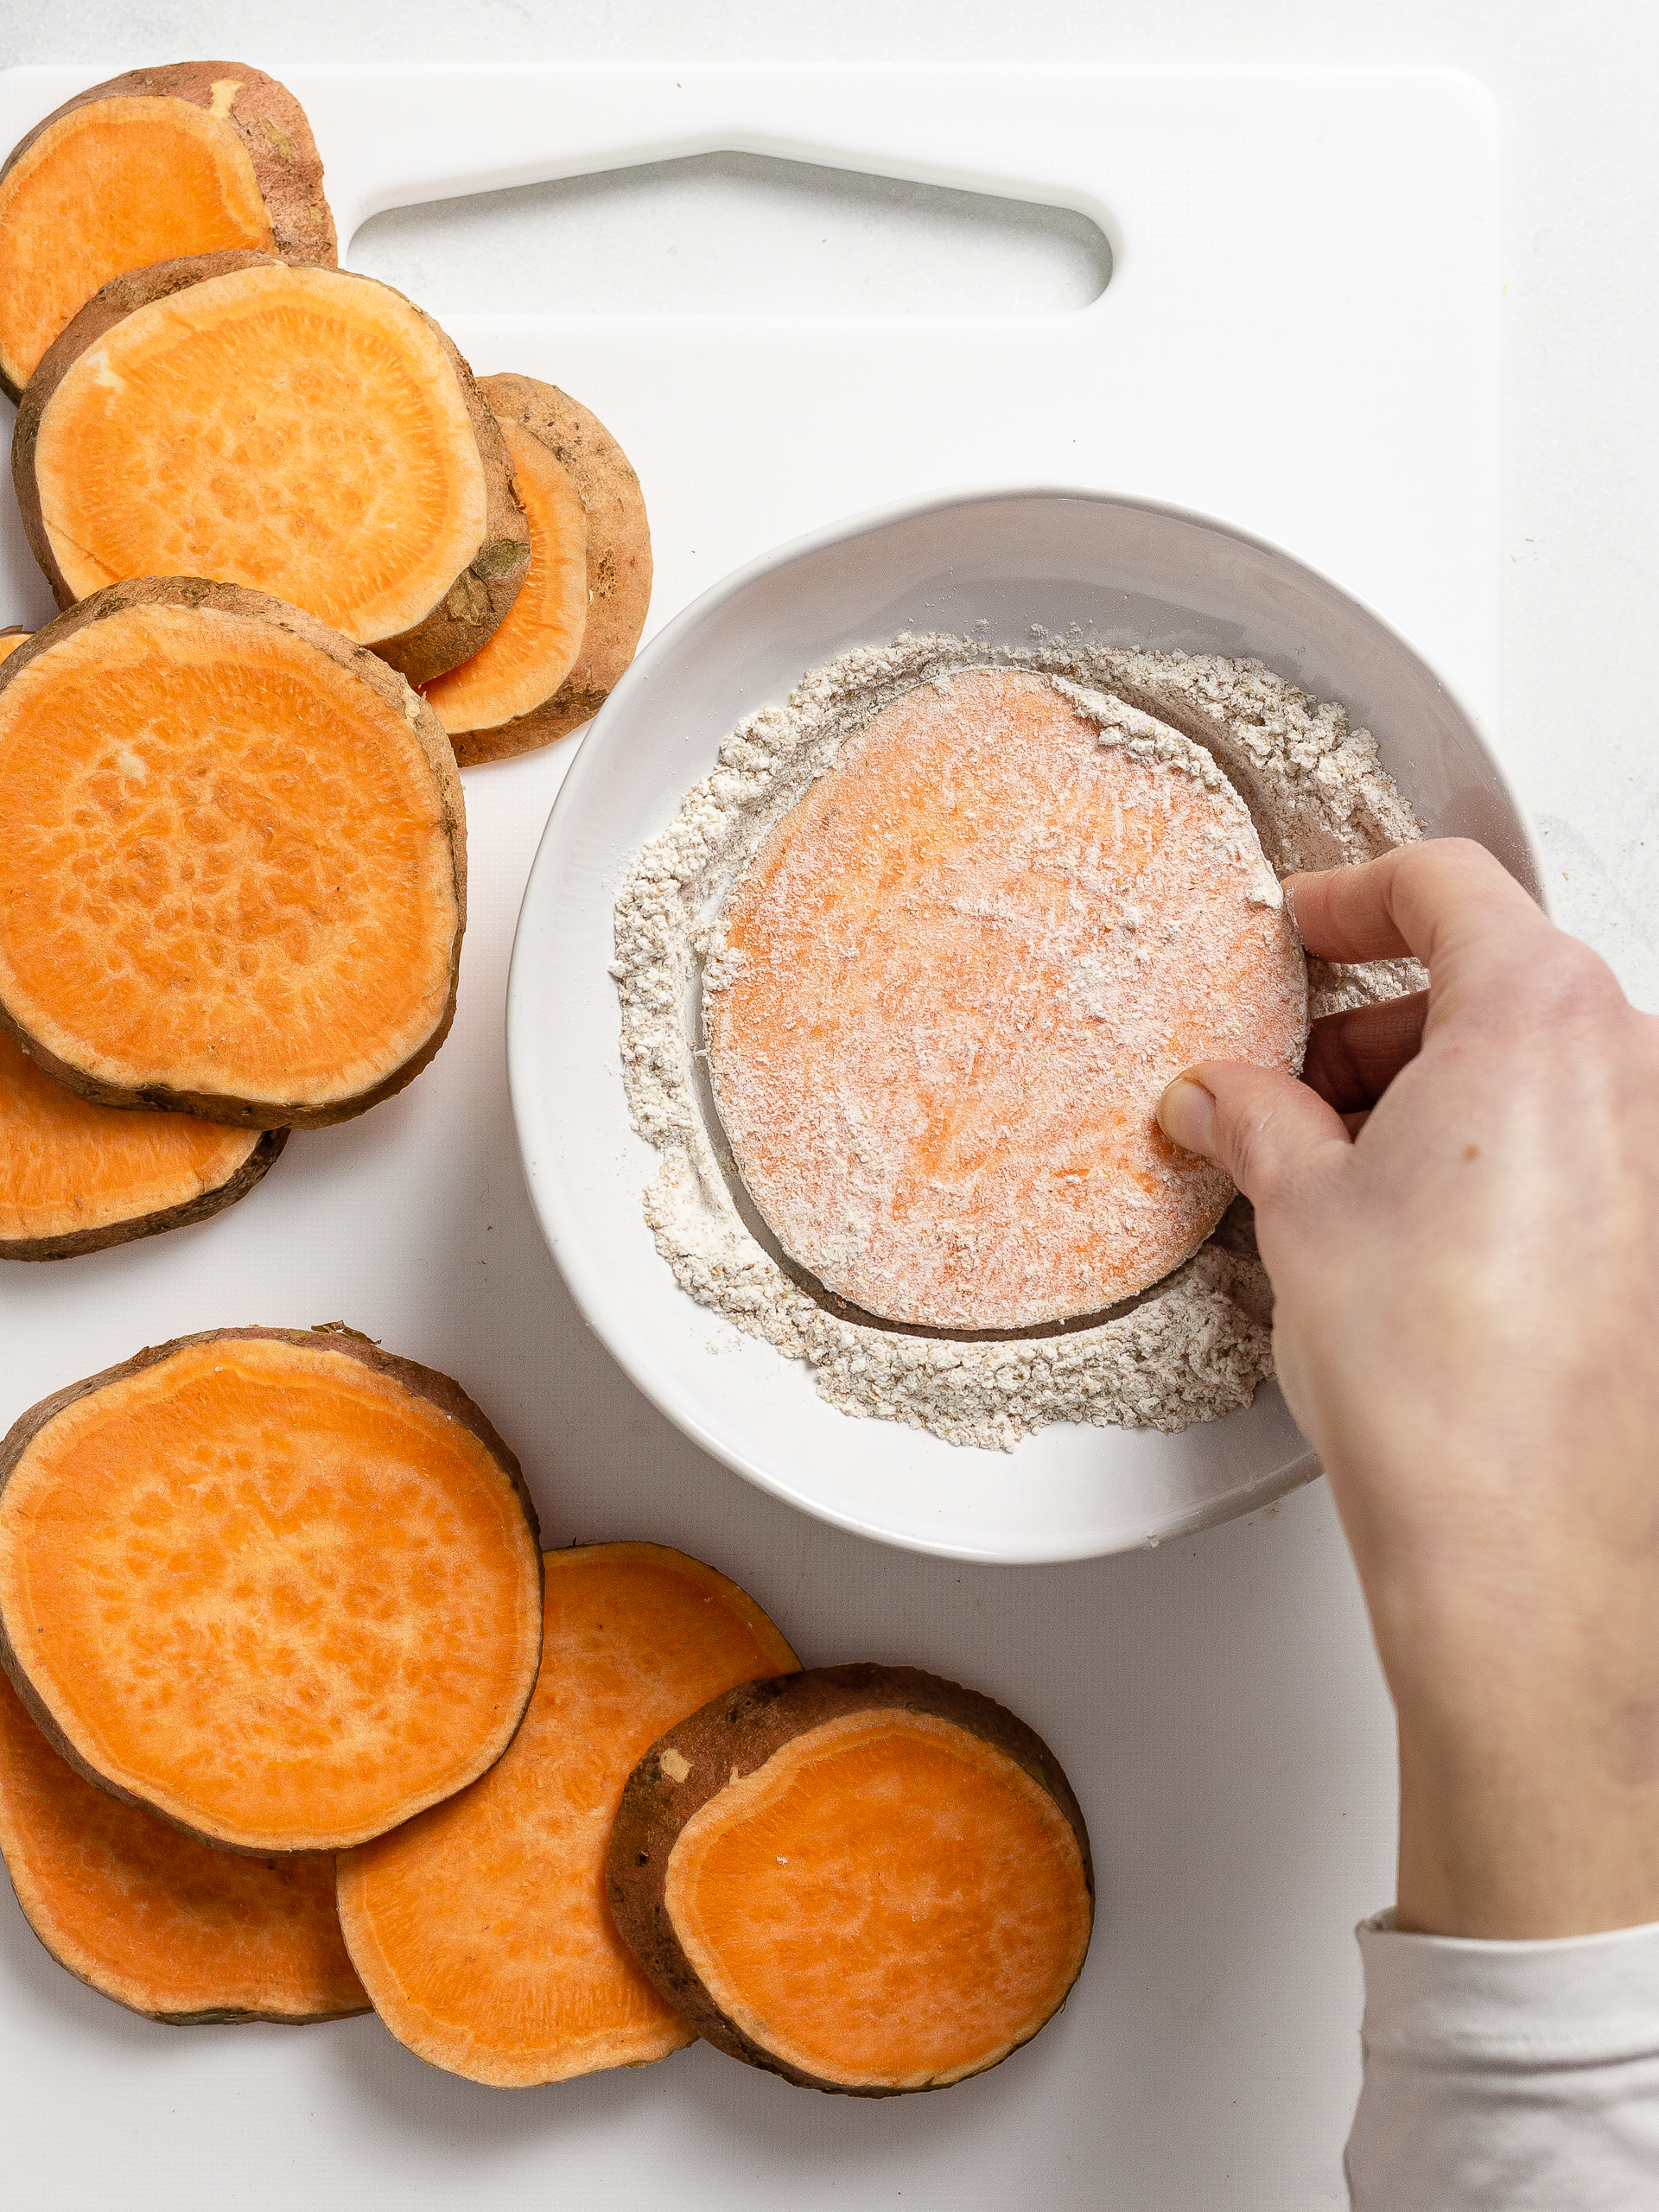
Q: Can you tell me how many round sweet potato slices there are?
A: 10